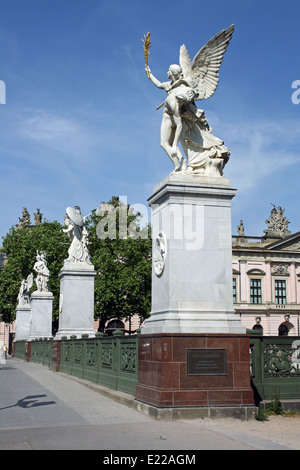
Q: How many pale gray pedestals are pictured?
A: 4